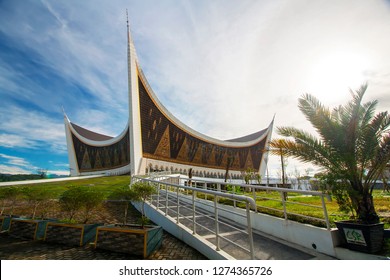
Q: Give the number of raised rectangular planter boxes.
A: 4